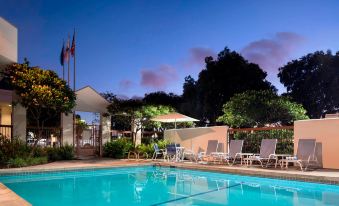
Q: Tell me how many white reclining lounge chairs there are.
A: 4